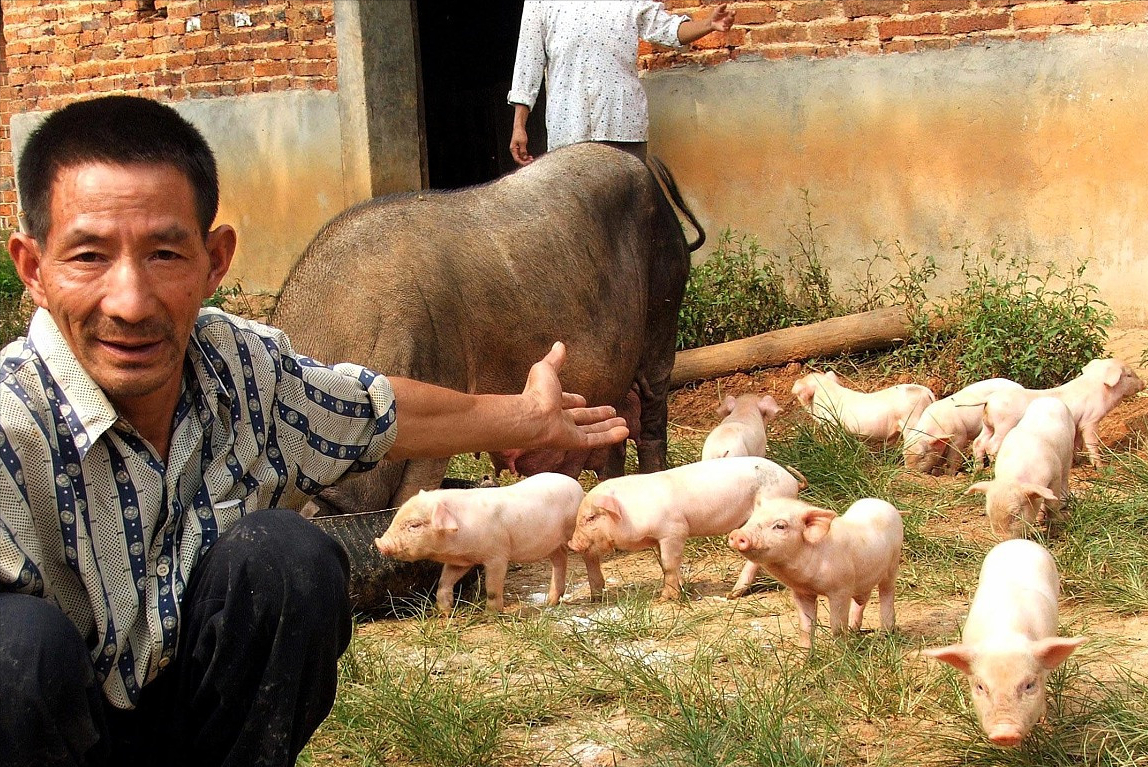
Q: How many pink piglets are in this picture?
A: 9